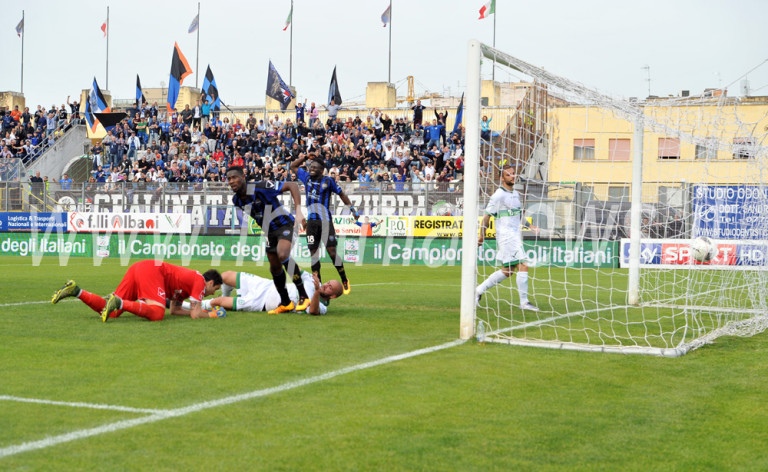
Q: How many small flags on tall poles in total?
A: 6